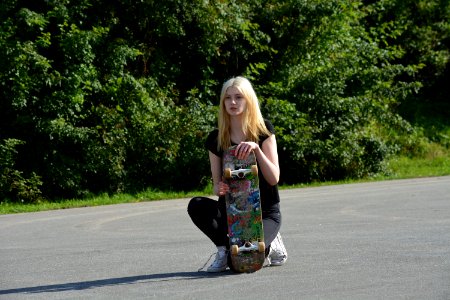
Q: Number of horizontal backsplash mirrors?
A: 0